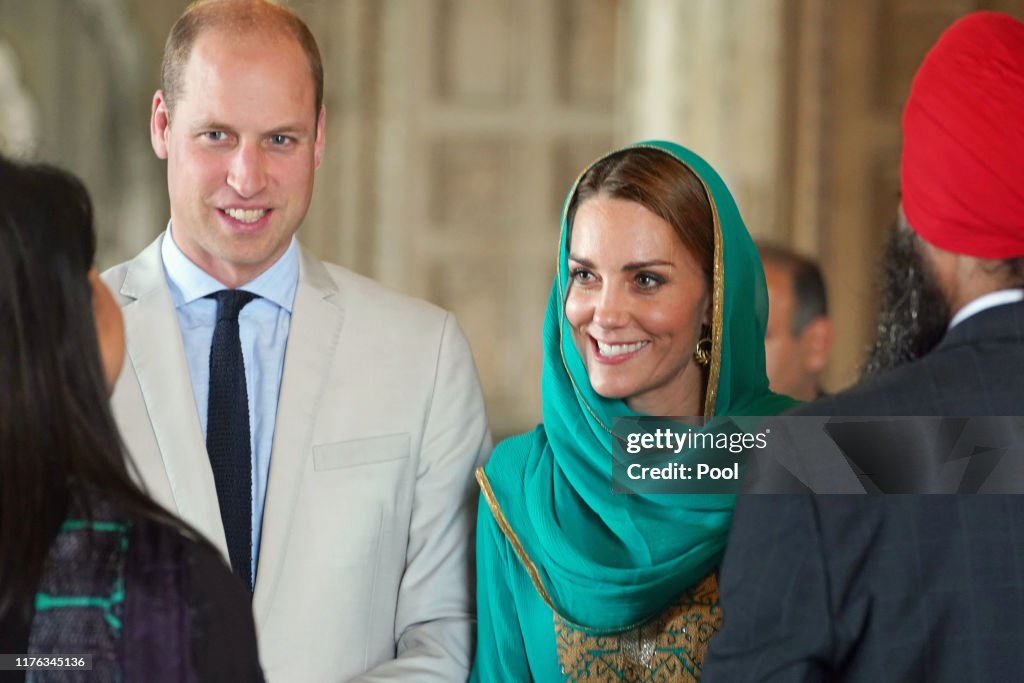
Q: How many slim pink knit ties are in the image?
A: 0